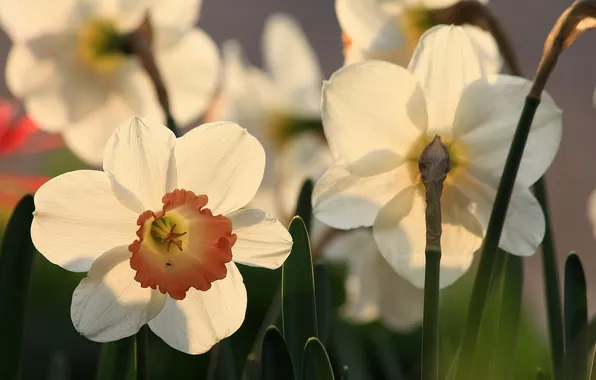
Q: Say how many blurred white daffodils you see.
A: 4